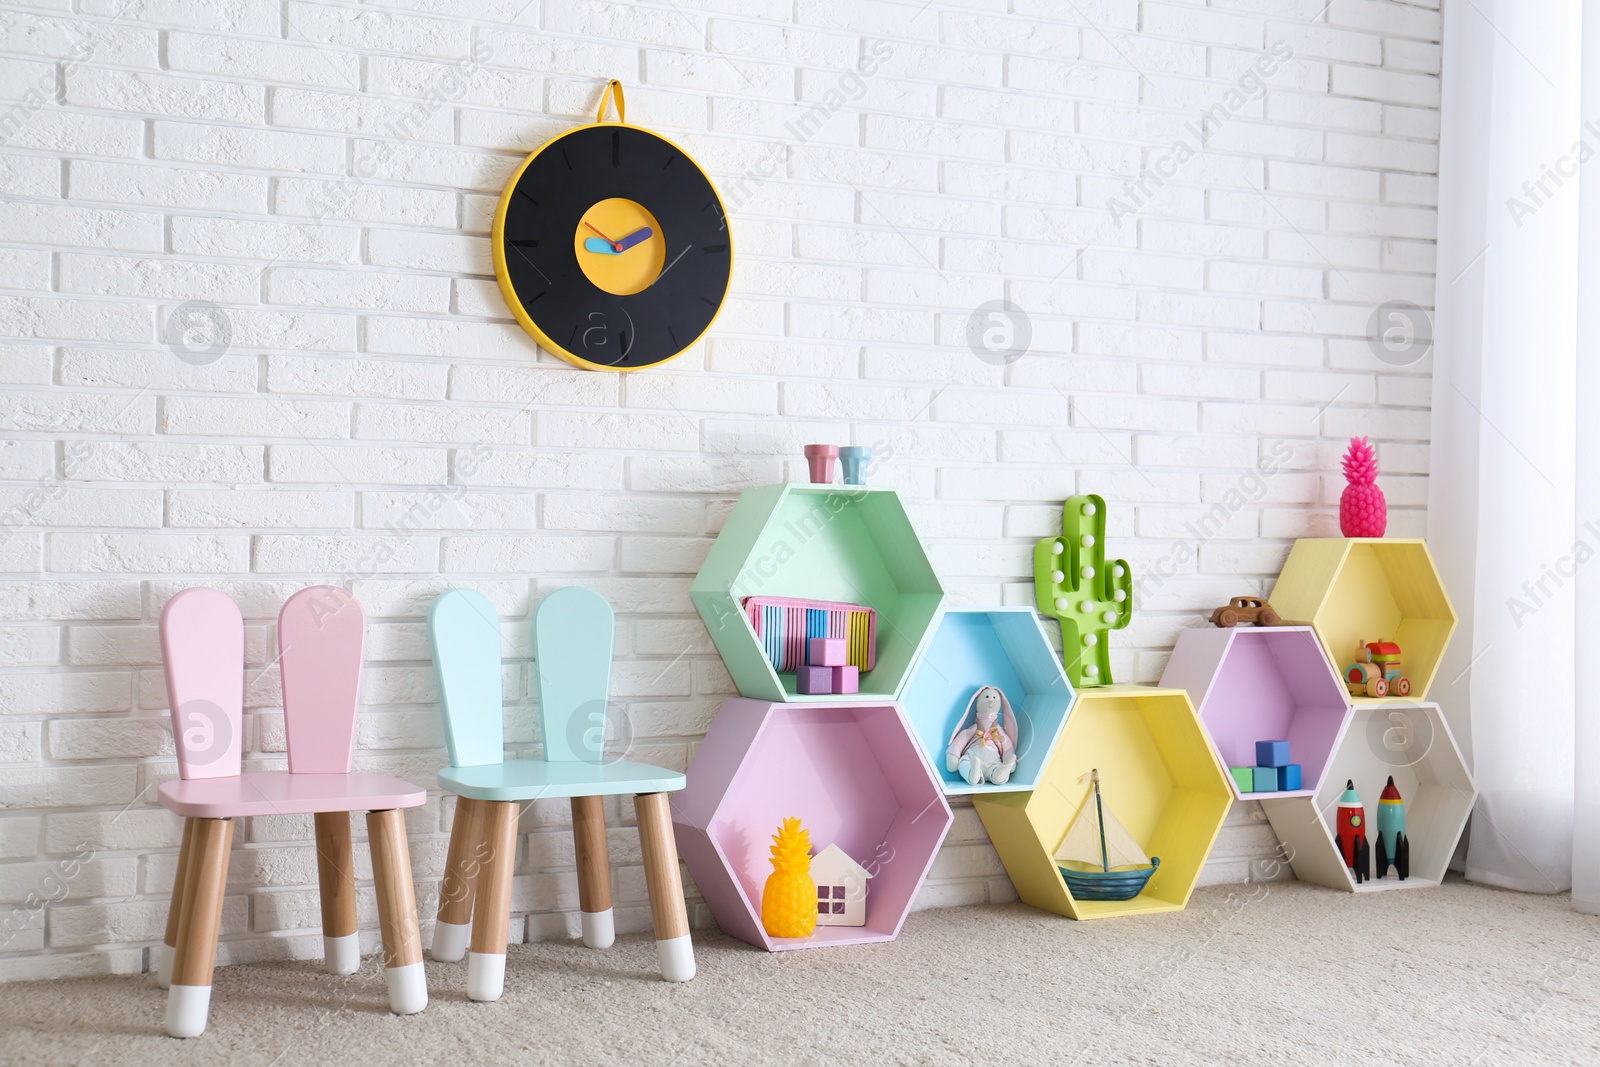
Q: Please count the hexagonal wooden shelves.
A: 7